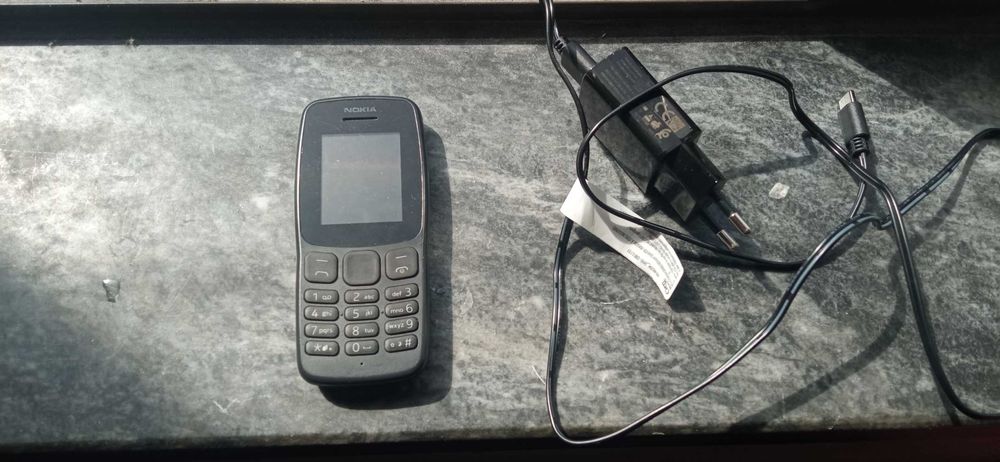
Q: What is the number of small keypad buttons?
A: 12